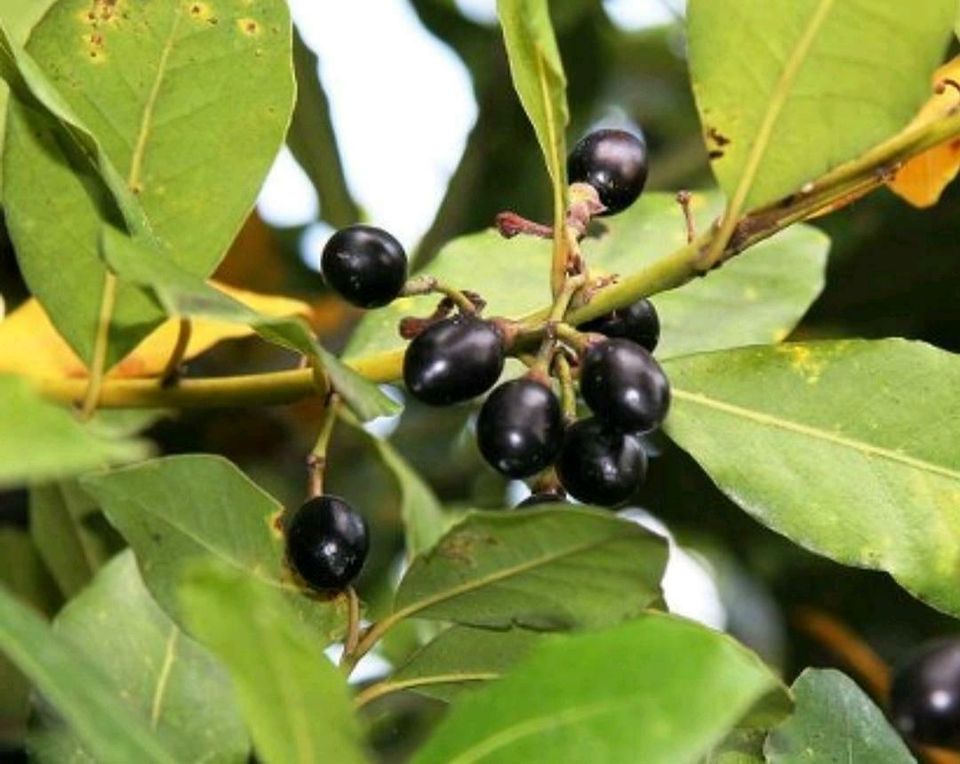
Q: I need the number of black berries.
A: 10